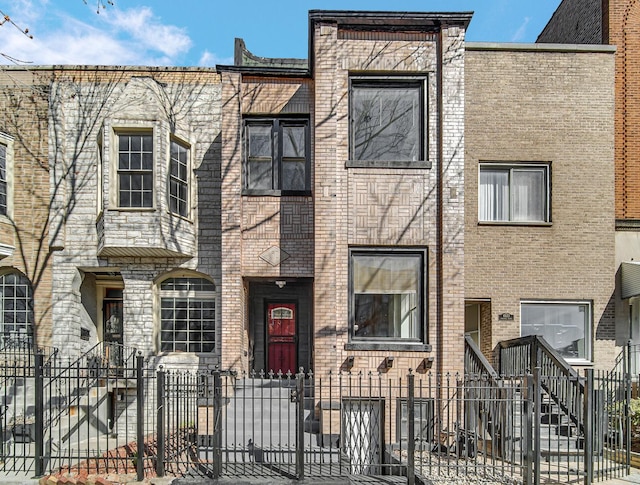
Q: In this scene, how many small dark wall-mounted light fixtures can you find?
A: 3